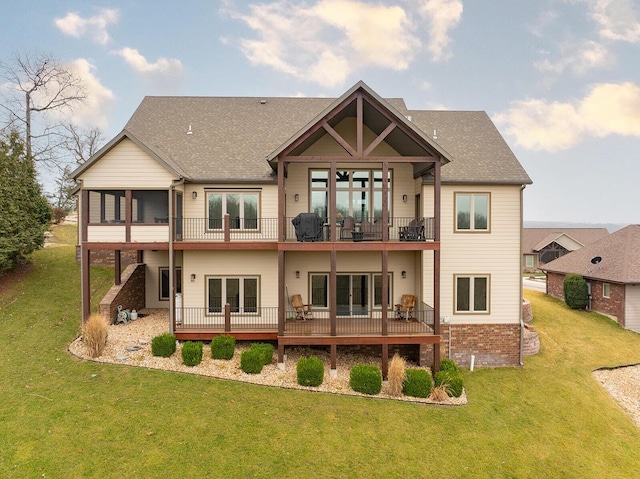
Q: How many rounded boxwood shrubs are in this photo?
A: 10